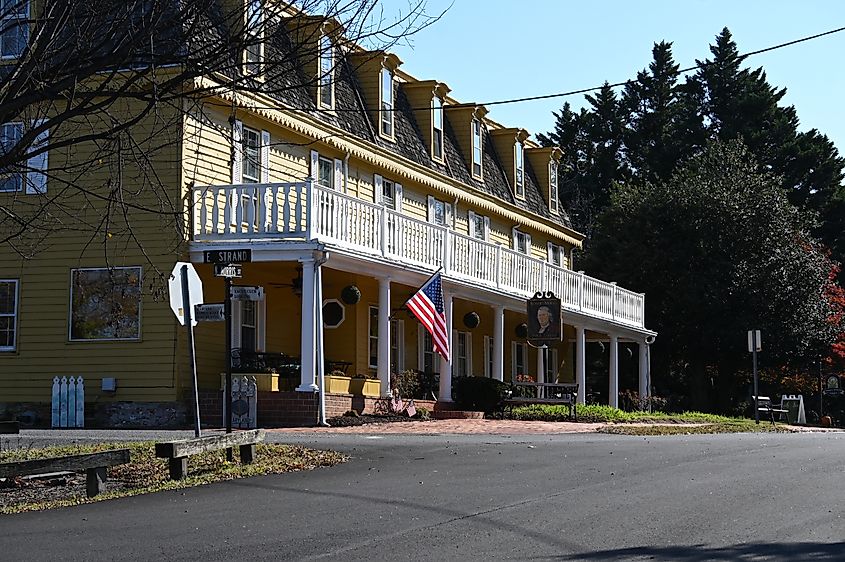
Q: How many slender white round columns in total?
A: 8